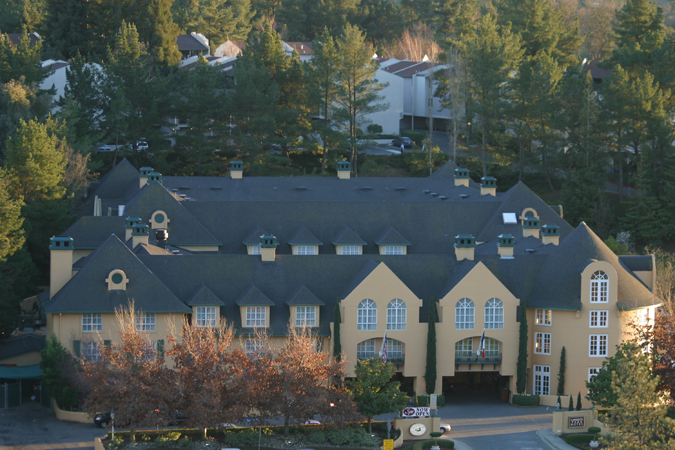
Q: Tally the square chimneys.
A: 14